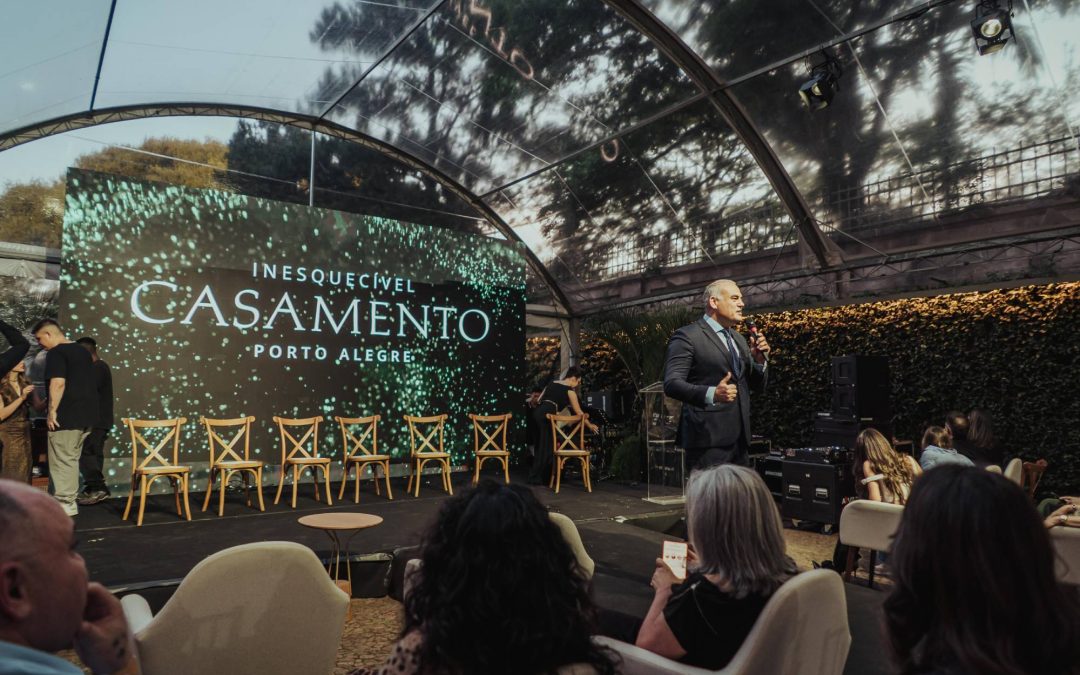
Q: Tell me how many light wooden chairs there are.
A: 7